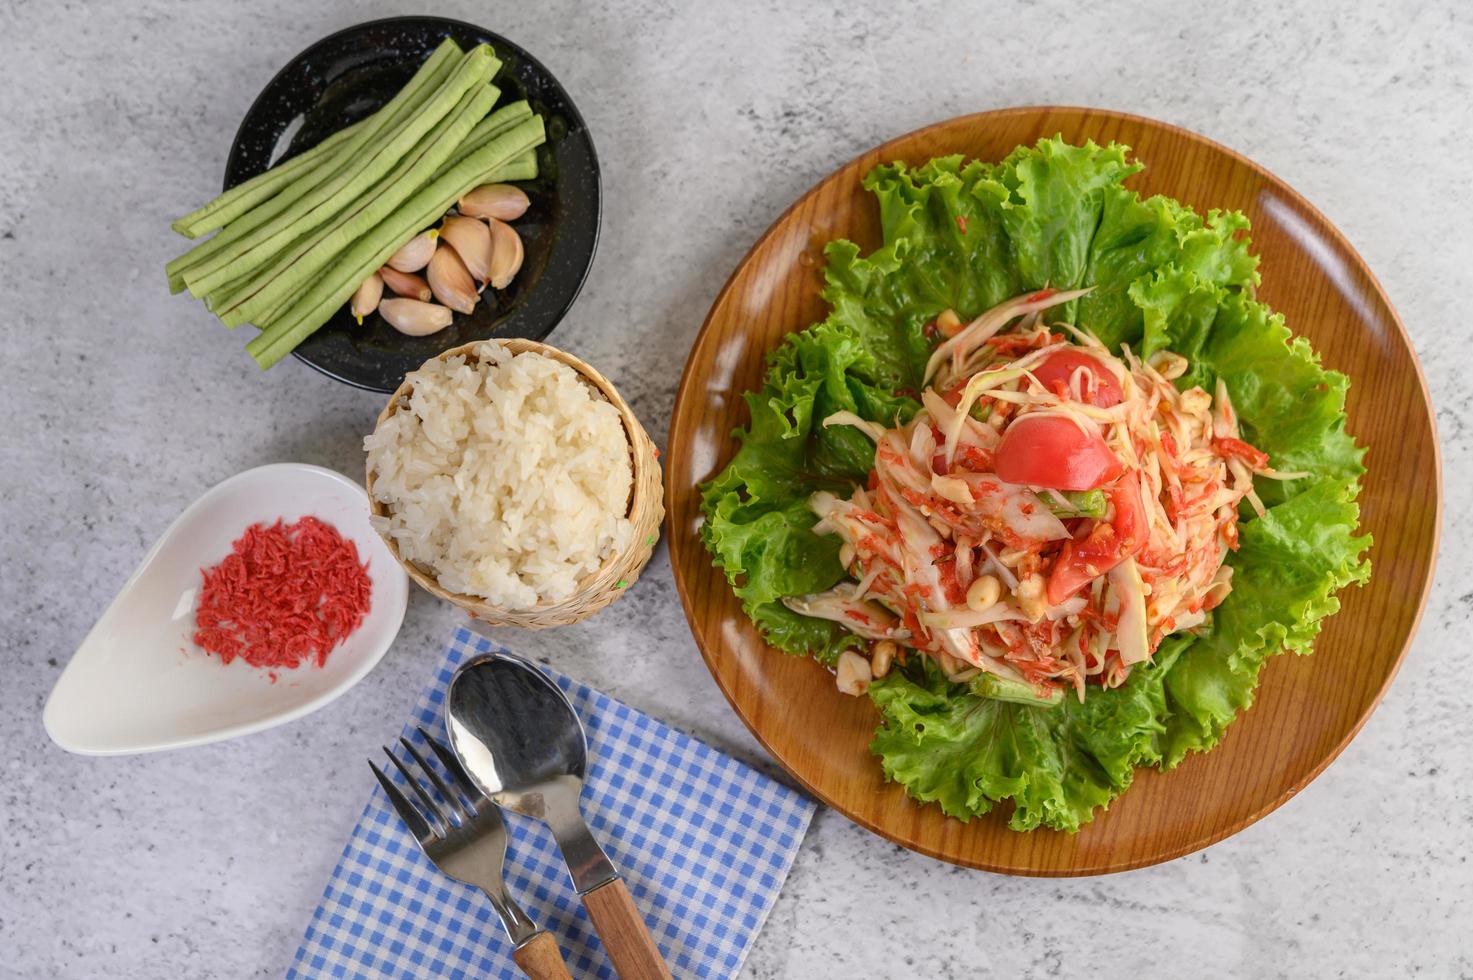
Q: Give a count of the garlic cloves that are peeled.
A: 0